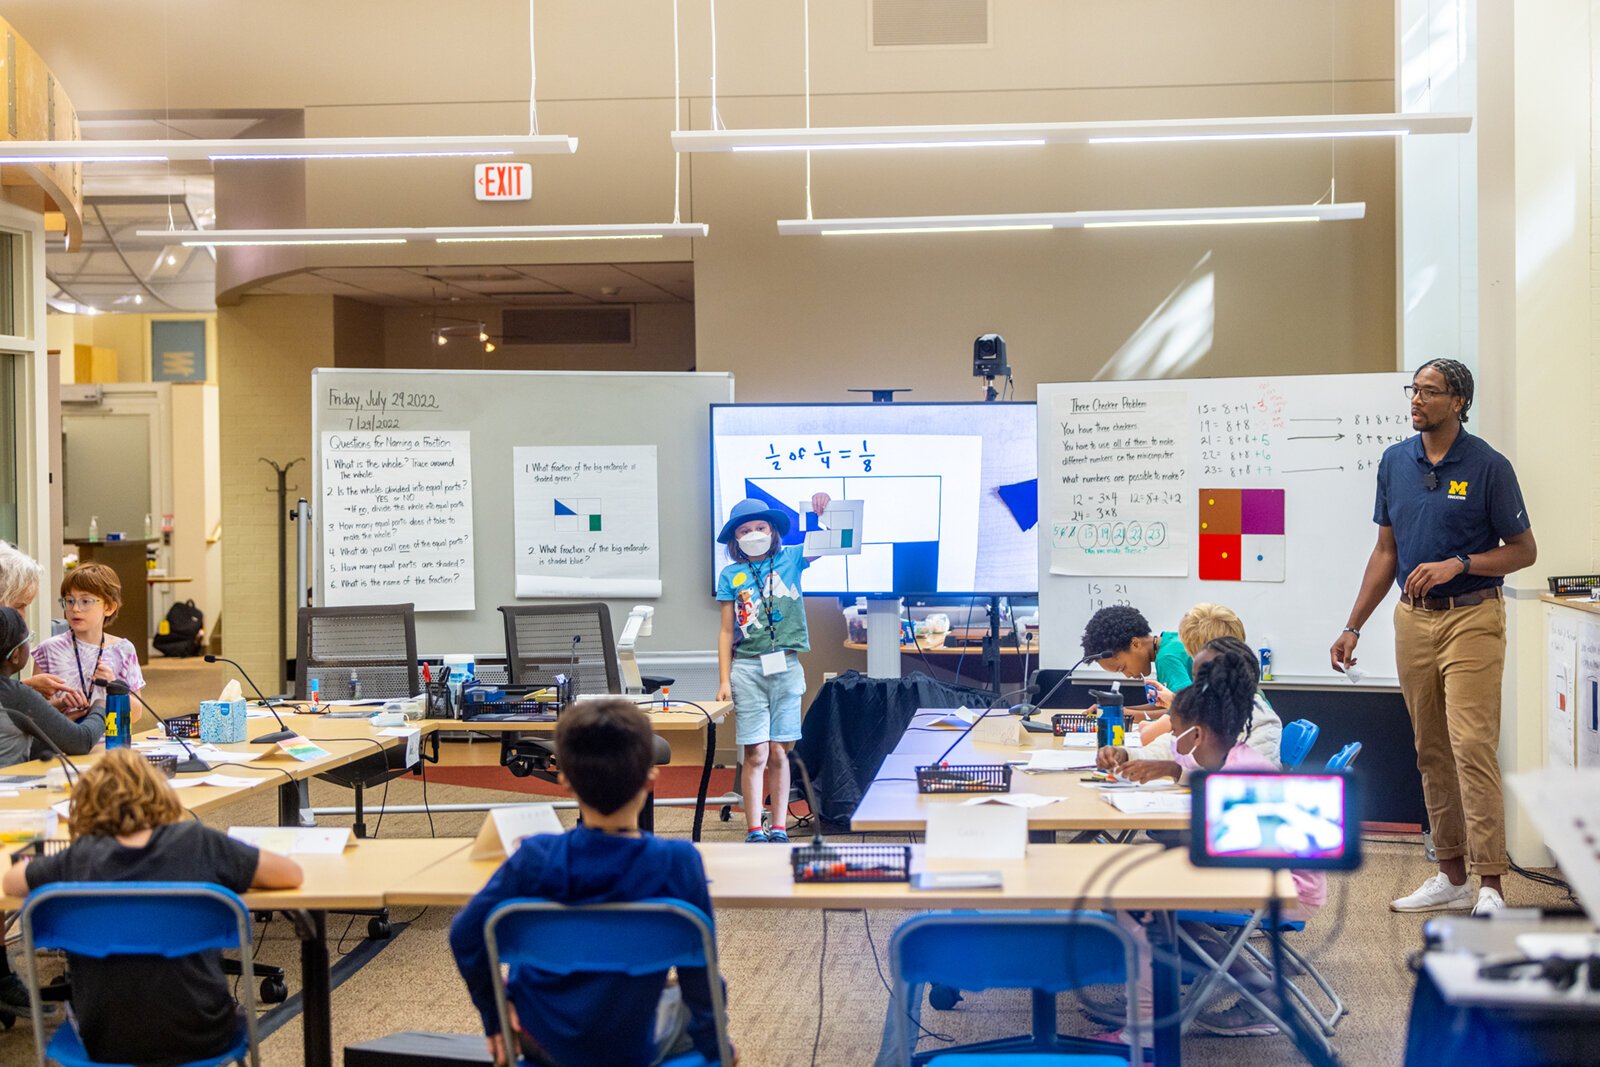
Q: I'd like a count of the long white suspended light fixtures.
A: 4